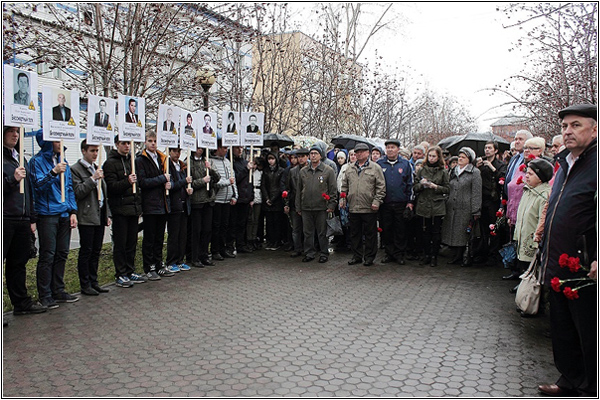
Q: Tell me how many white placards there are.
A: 9